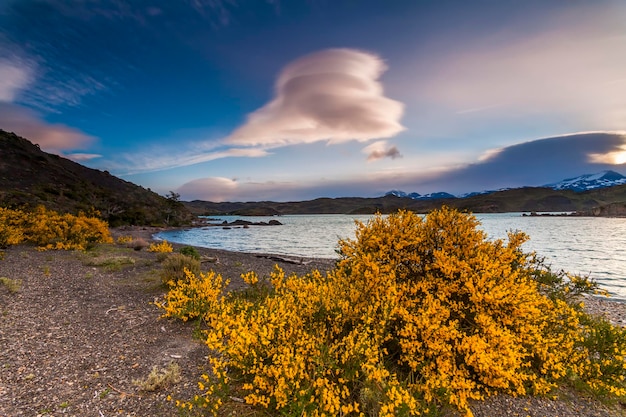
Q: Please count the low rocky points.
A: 2